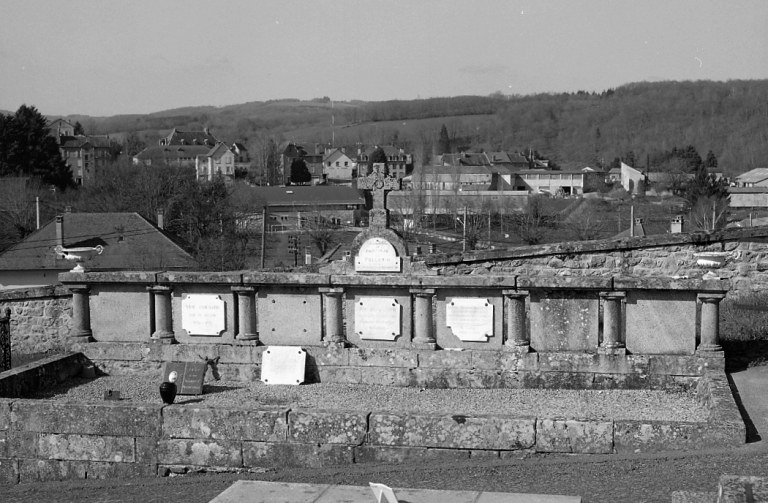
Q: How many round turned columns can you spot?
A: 8